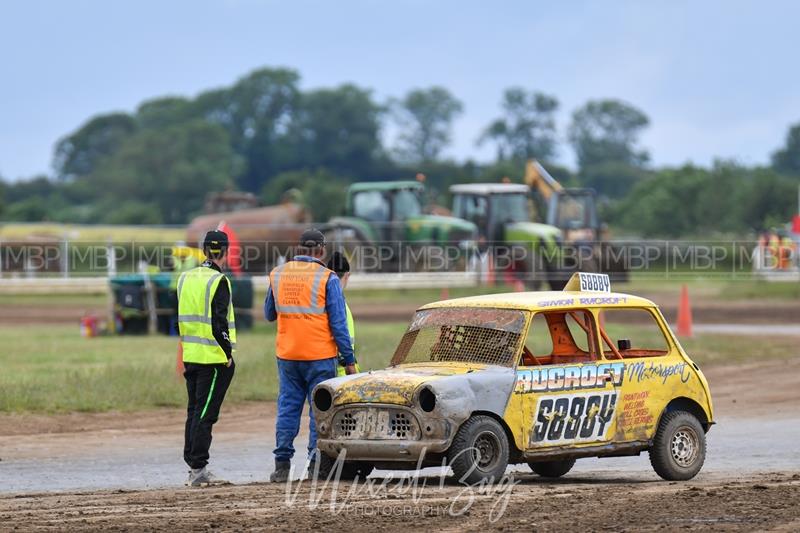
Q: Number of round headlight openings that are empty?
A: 2